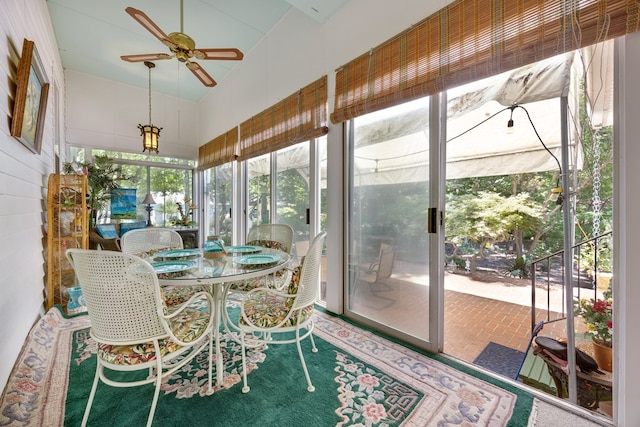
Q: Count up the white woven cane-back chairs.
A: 4